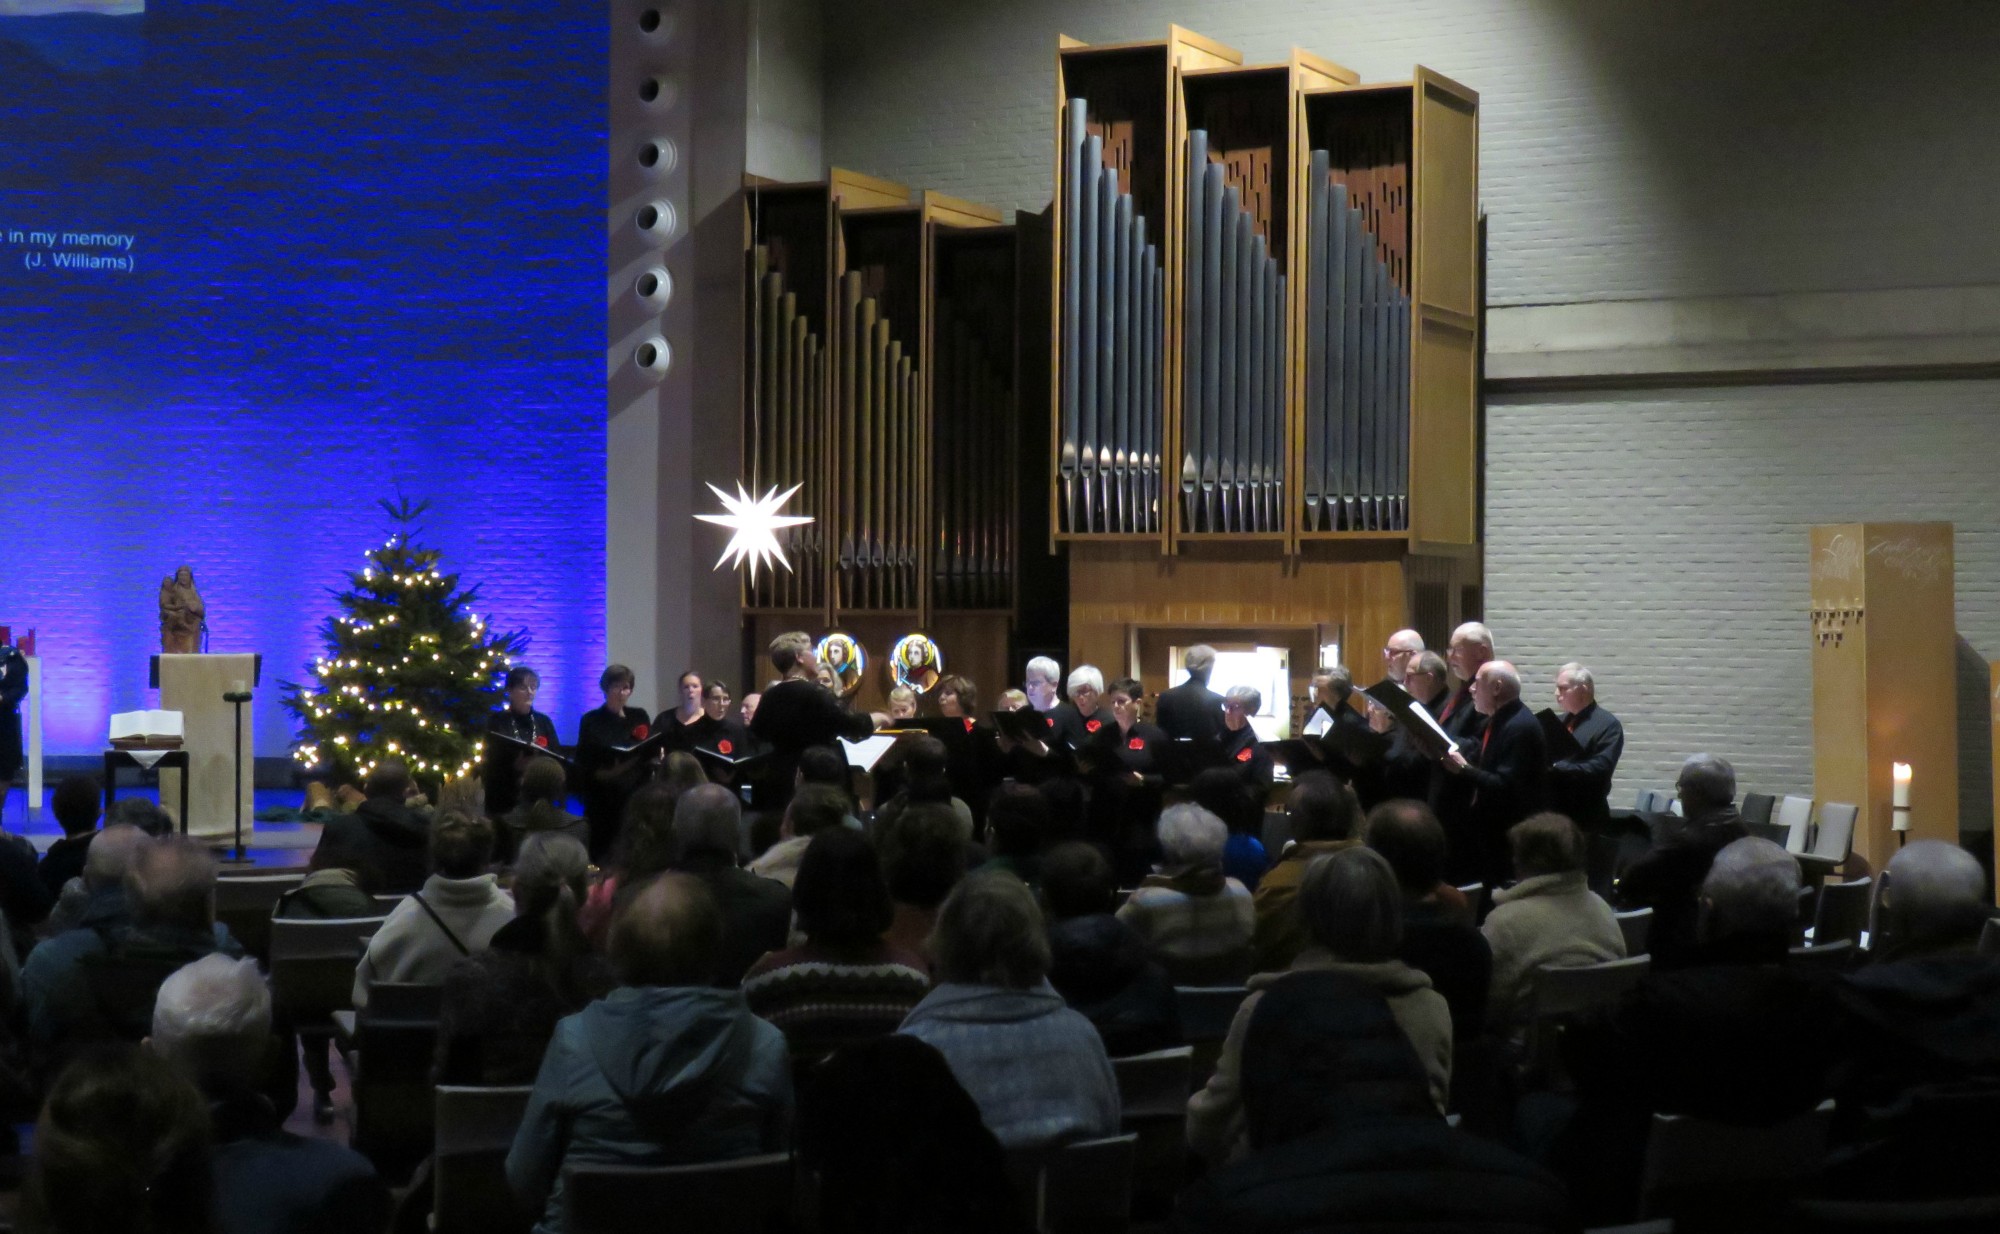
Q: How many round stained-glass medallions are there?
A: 2